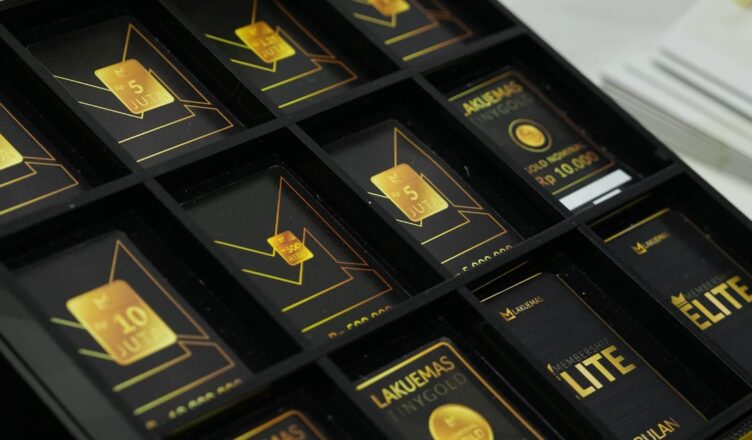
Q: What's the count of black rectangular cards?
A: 12